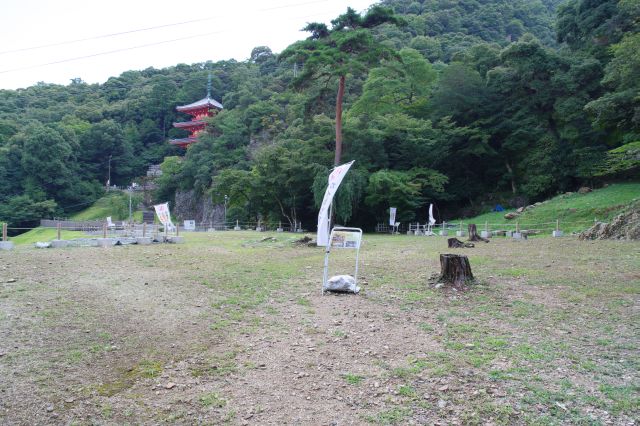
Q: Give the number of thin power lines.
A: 2